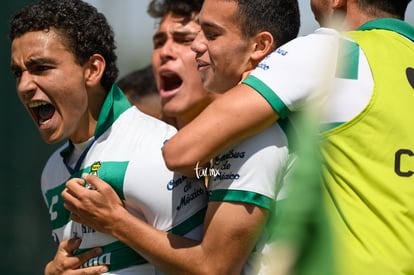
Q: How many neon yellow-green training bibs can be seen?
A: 1